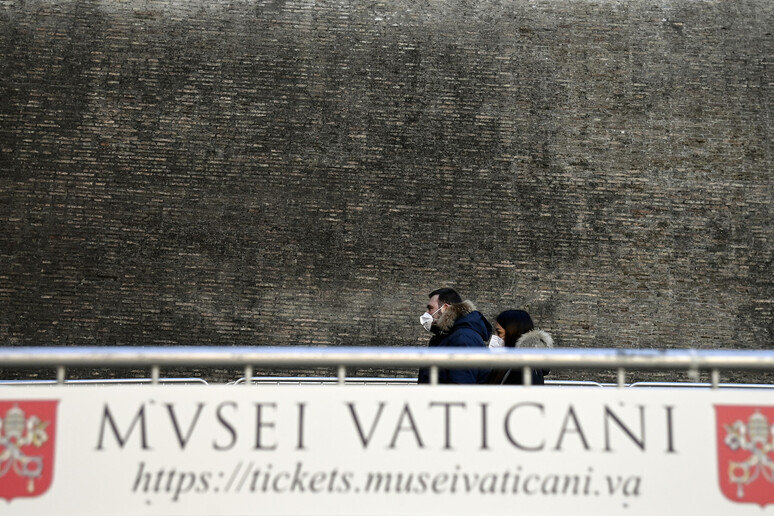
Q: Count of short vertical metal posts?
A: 8